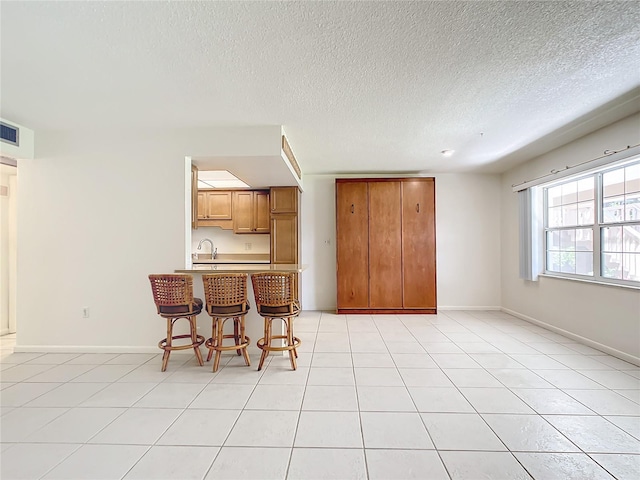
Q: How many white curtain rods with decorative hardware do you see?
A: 1